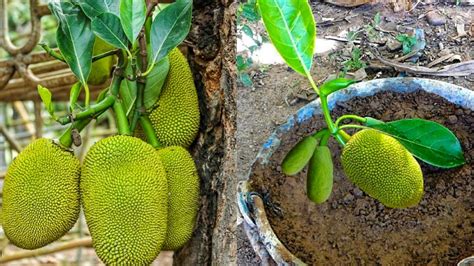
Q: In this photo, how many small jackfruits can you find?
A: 2